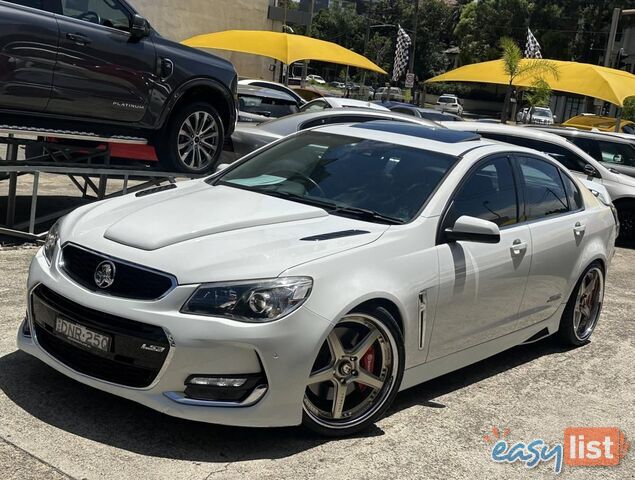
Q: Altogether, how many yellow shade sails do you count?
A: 2